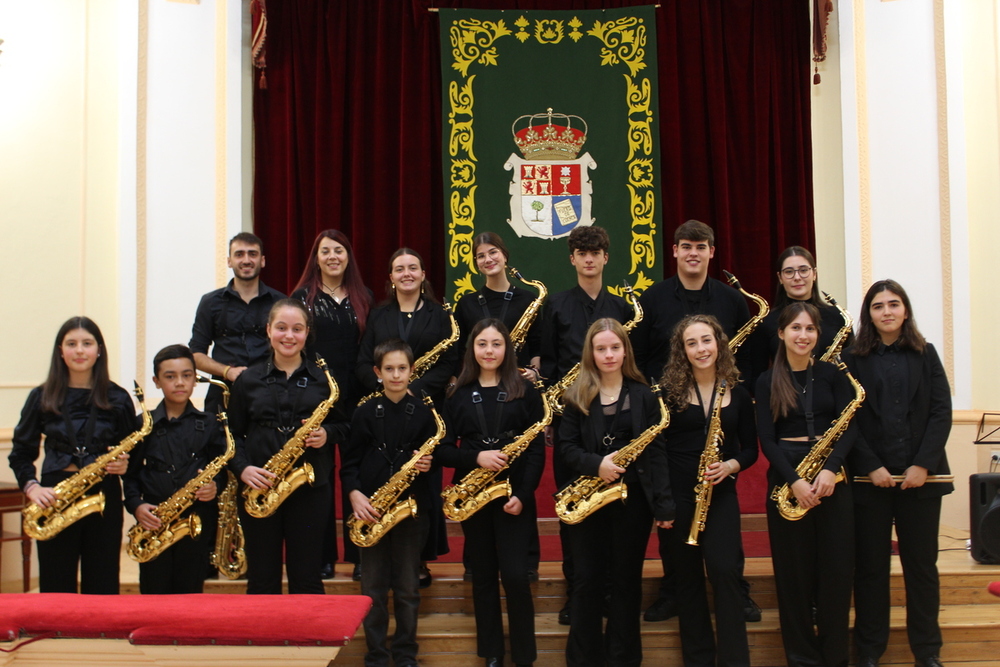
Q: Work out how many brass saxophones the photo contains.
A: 14